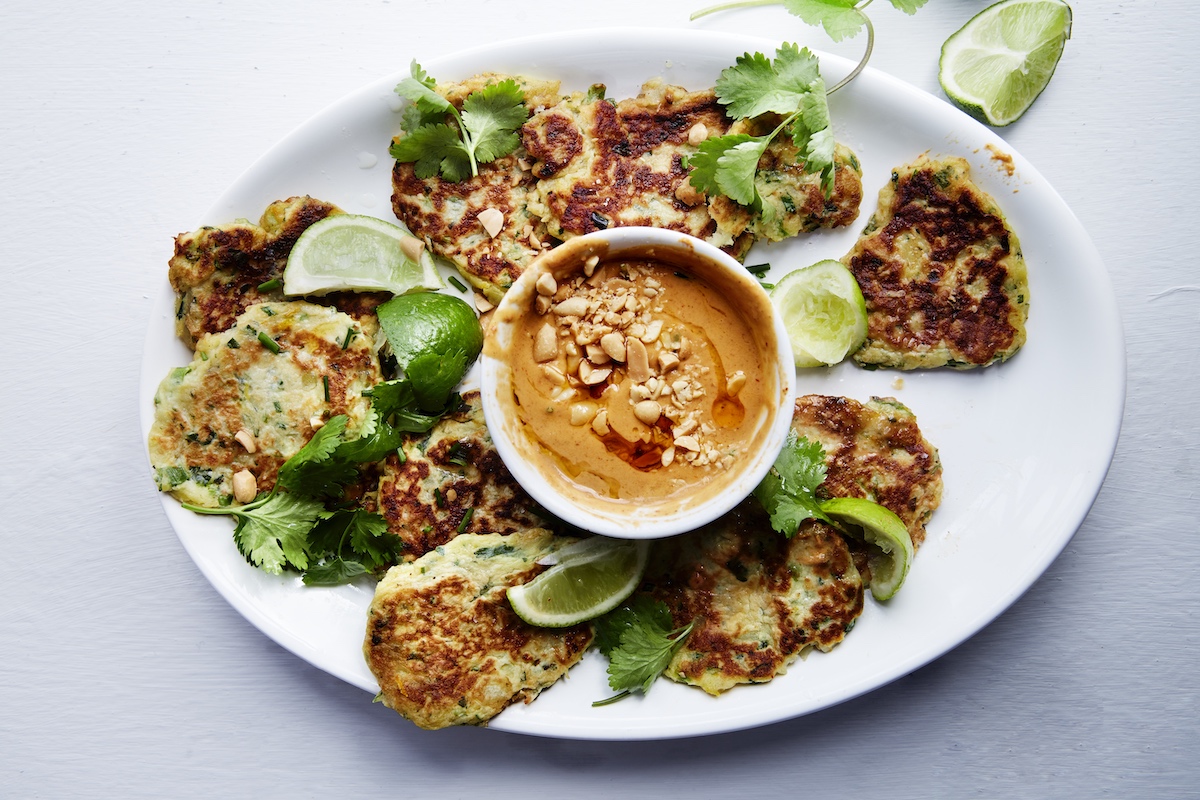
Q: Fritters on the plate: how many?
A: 10